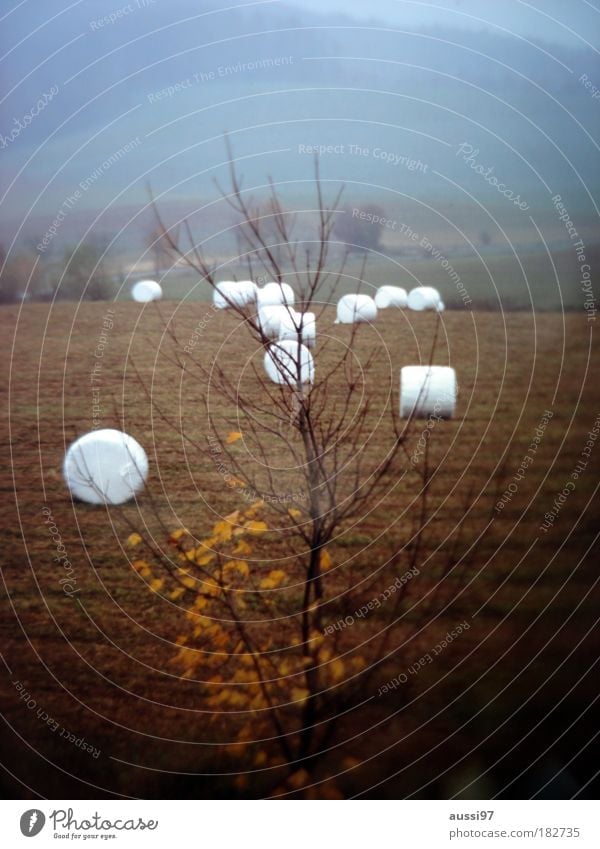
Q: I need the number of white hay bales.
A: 12